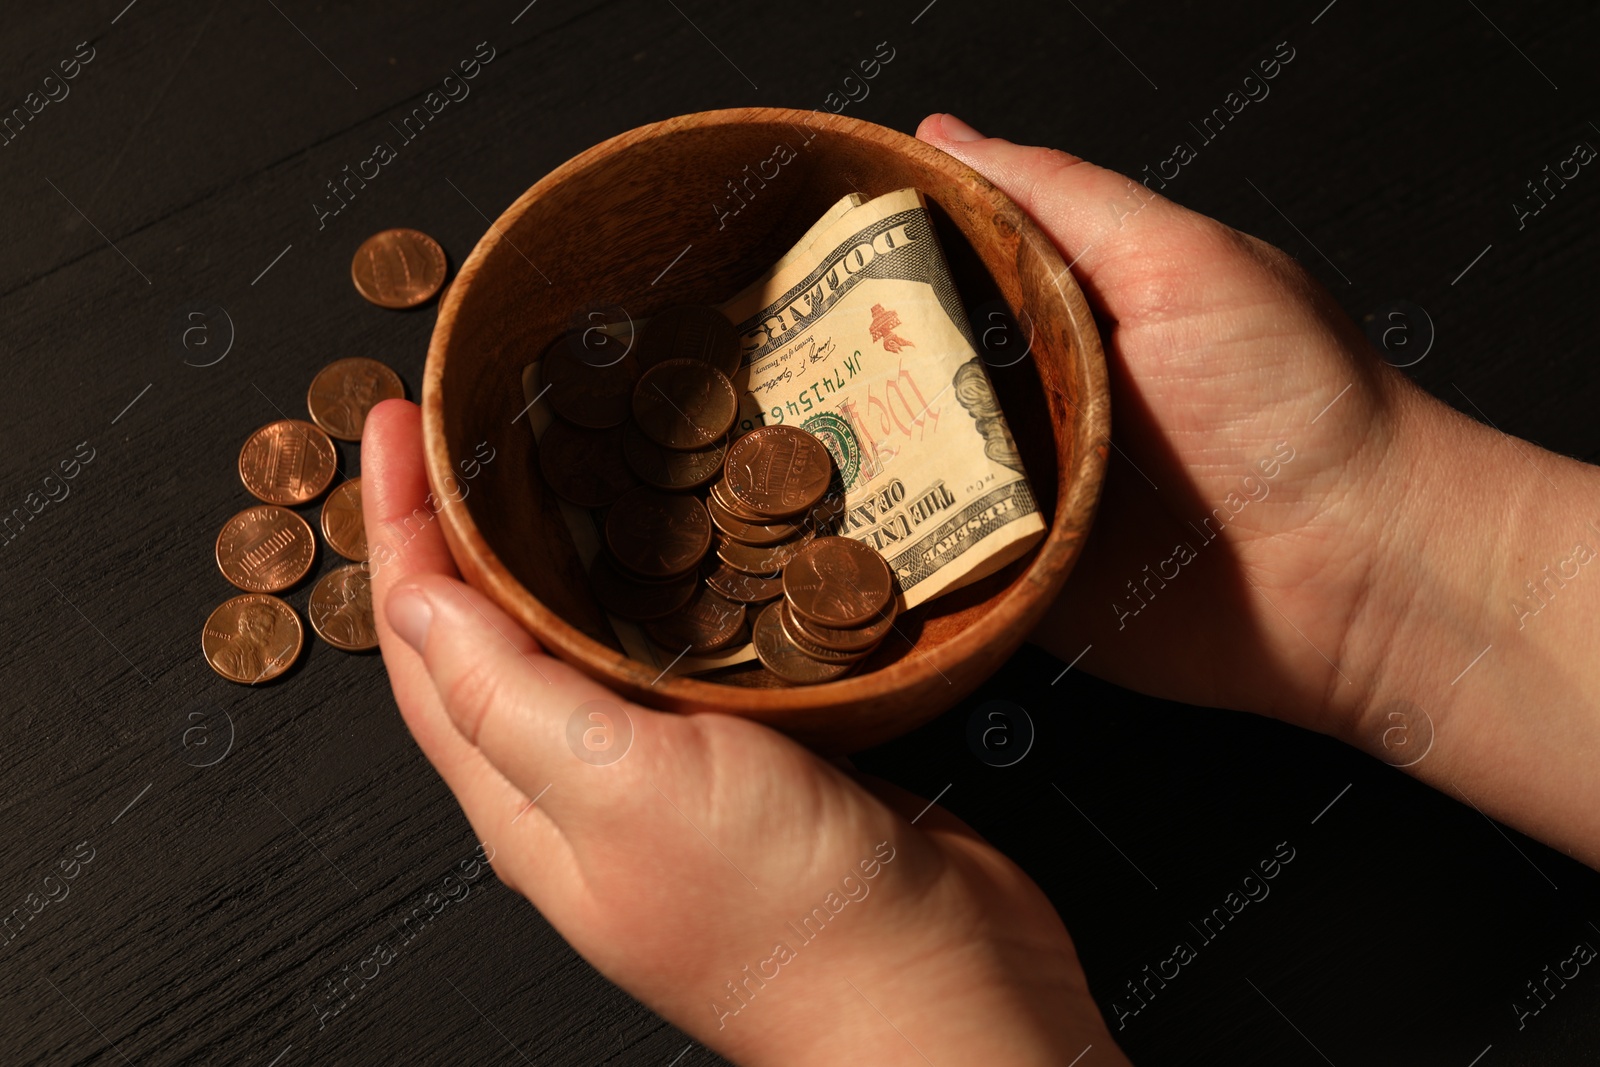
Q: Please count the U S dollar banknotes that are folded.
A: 1